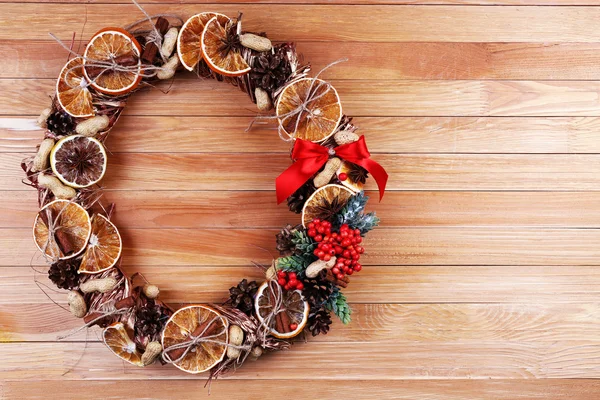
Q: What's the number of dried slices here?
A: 12